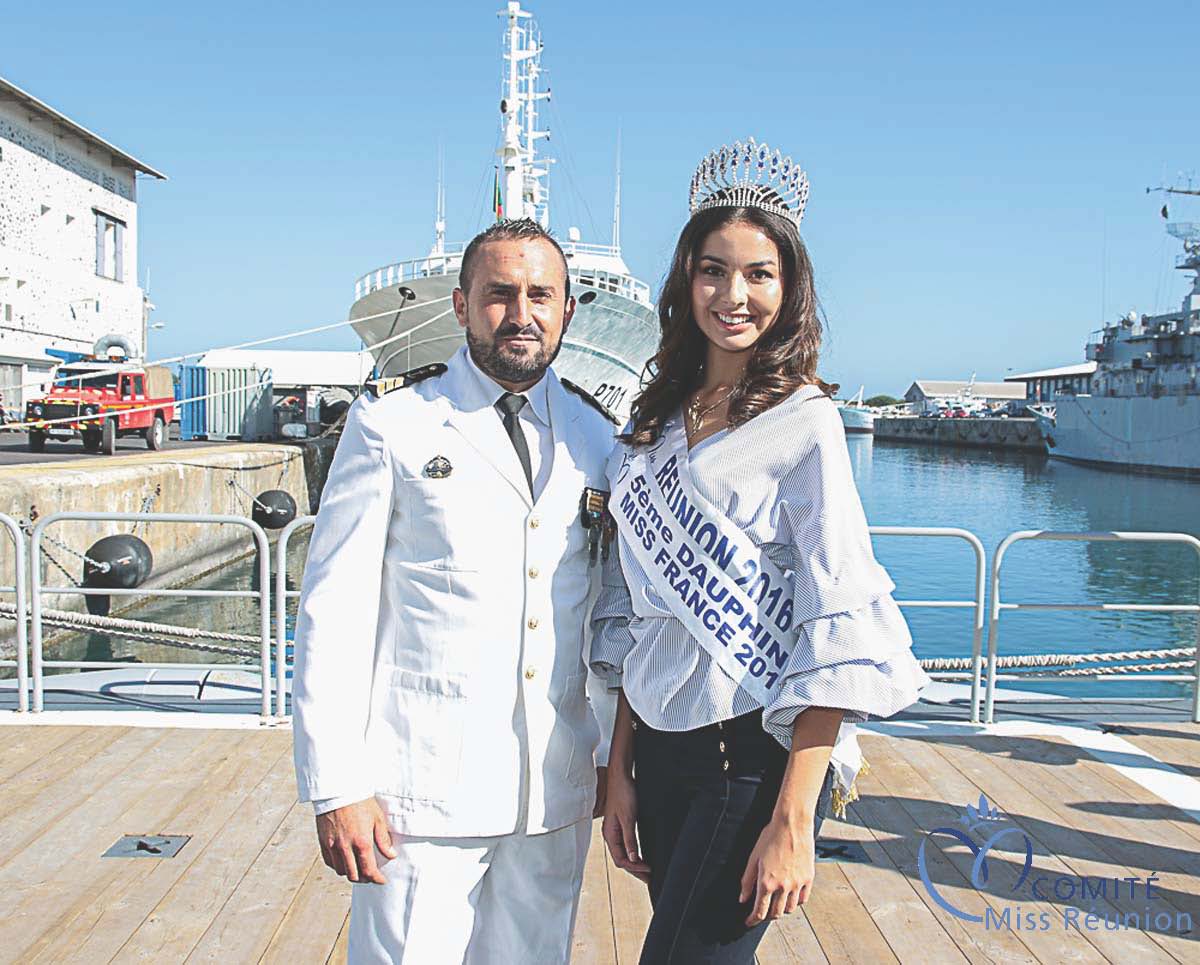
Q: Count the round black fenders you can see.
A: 2